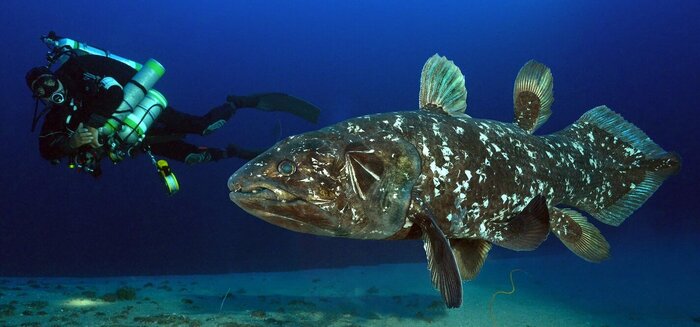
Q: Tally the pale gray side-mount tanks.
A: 2